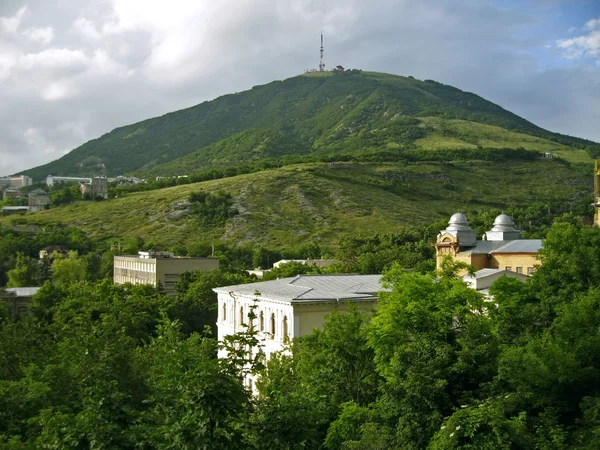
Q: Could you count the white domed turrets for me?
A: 2